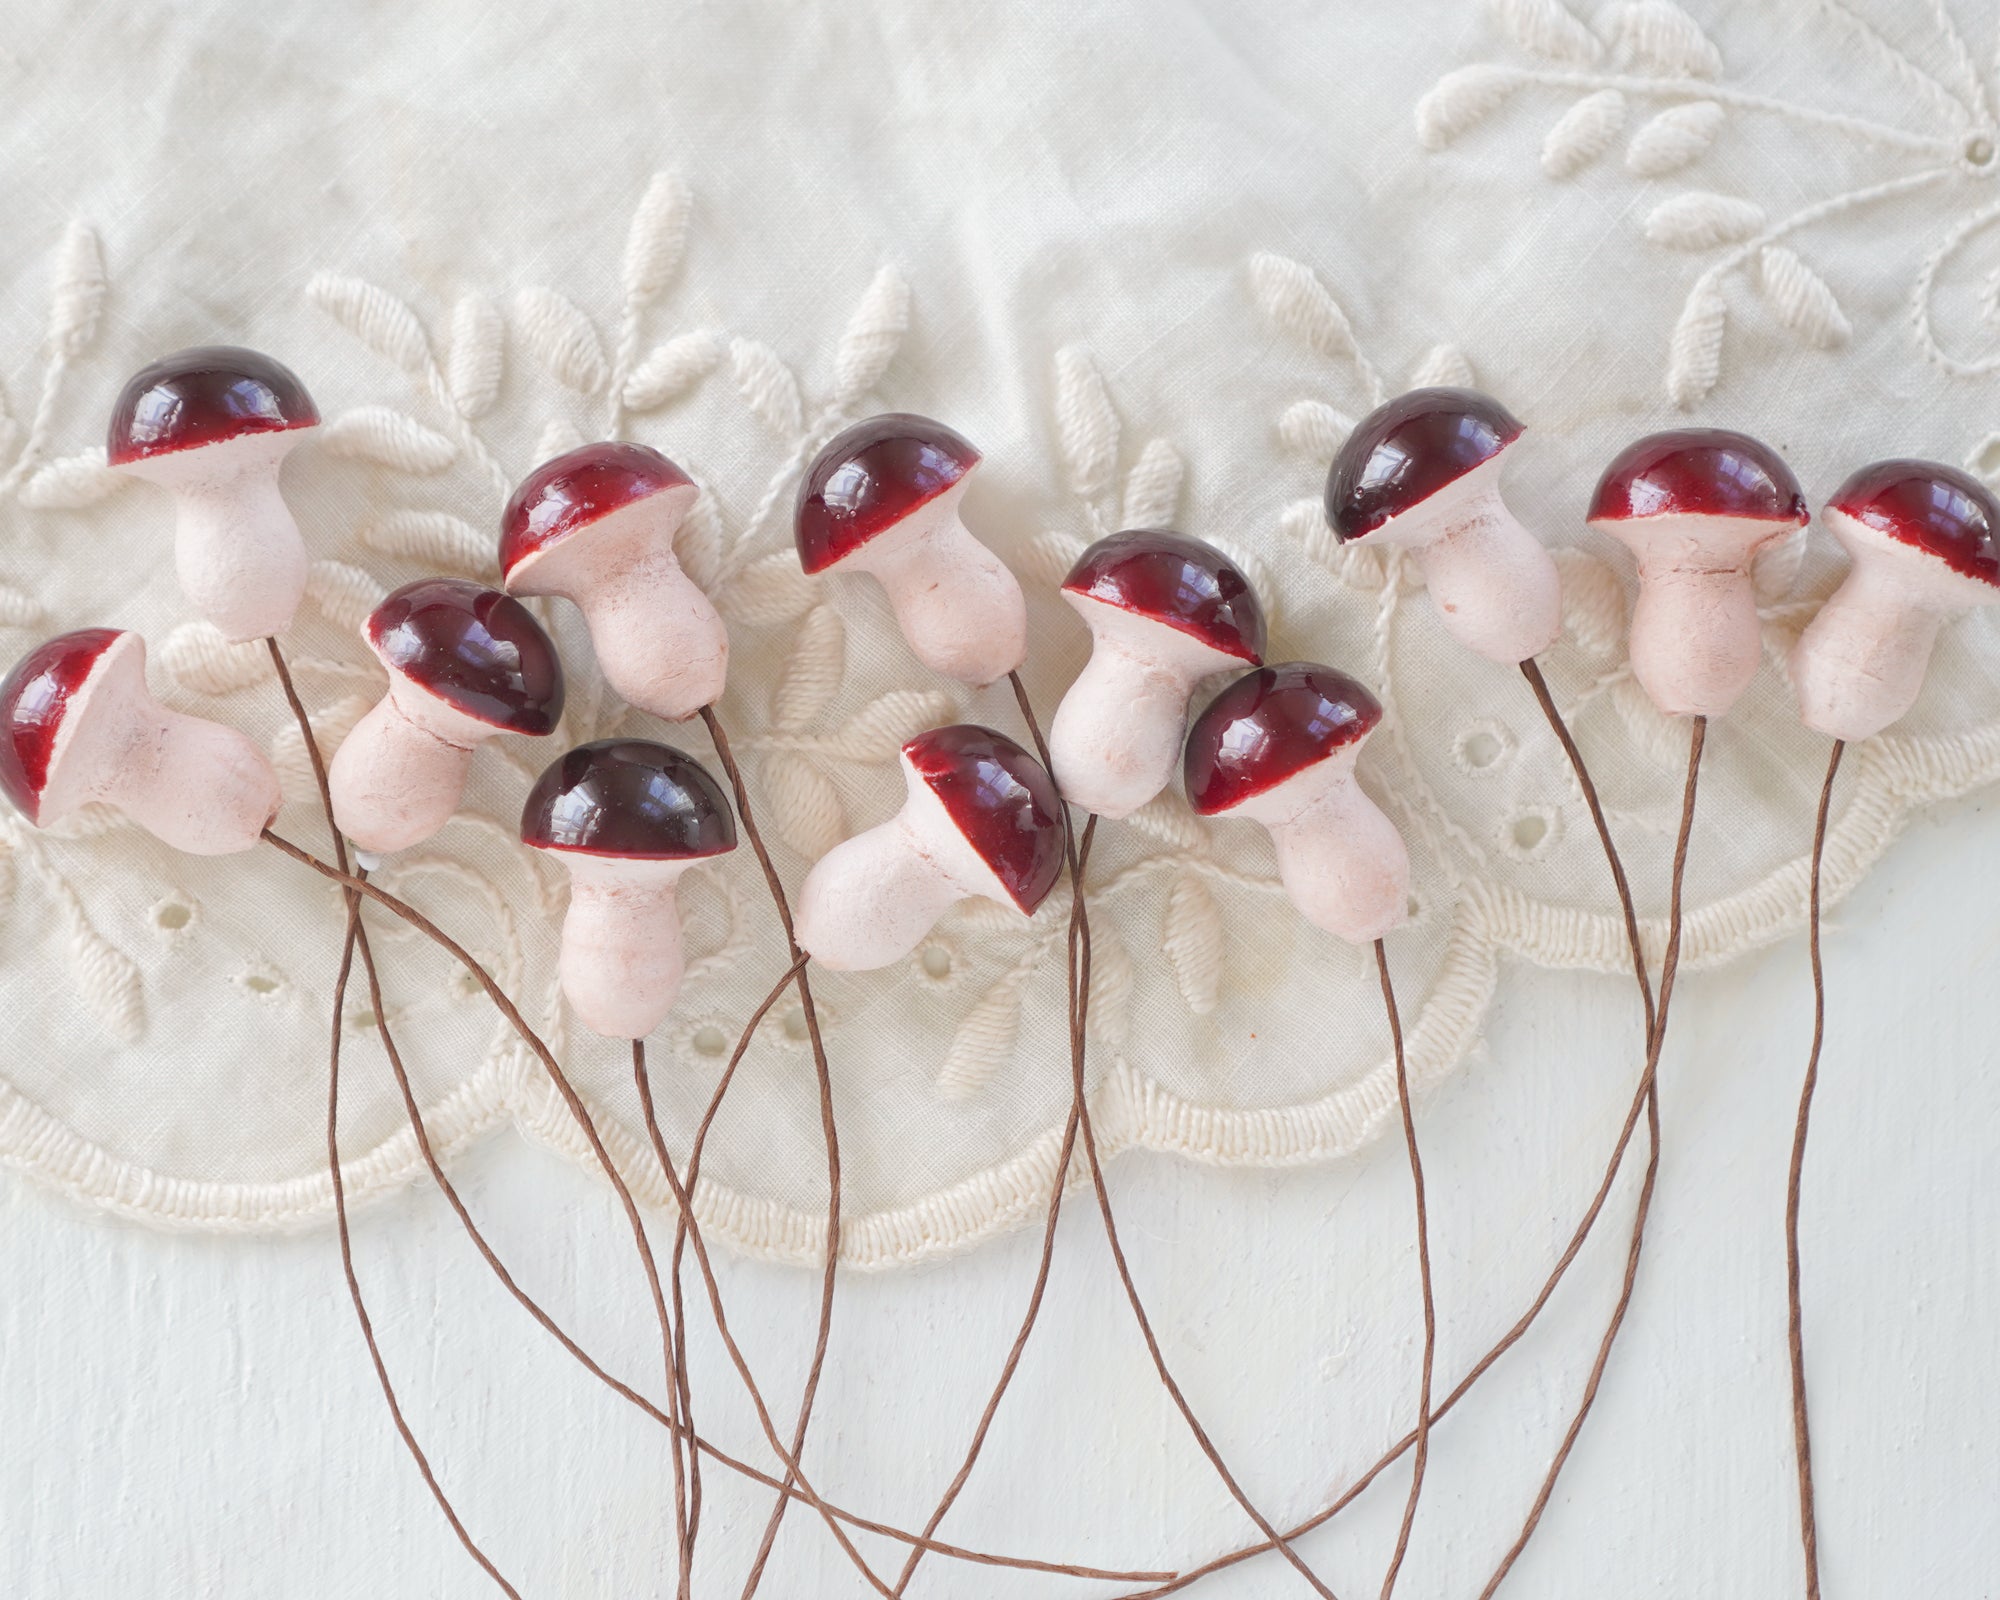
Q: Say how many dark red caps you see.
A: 12